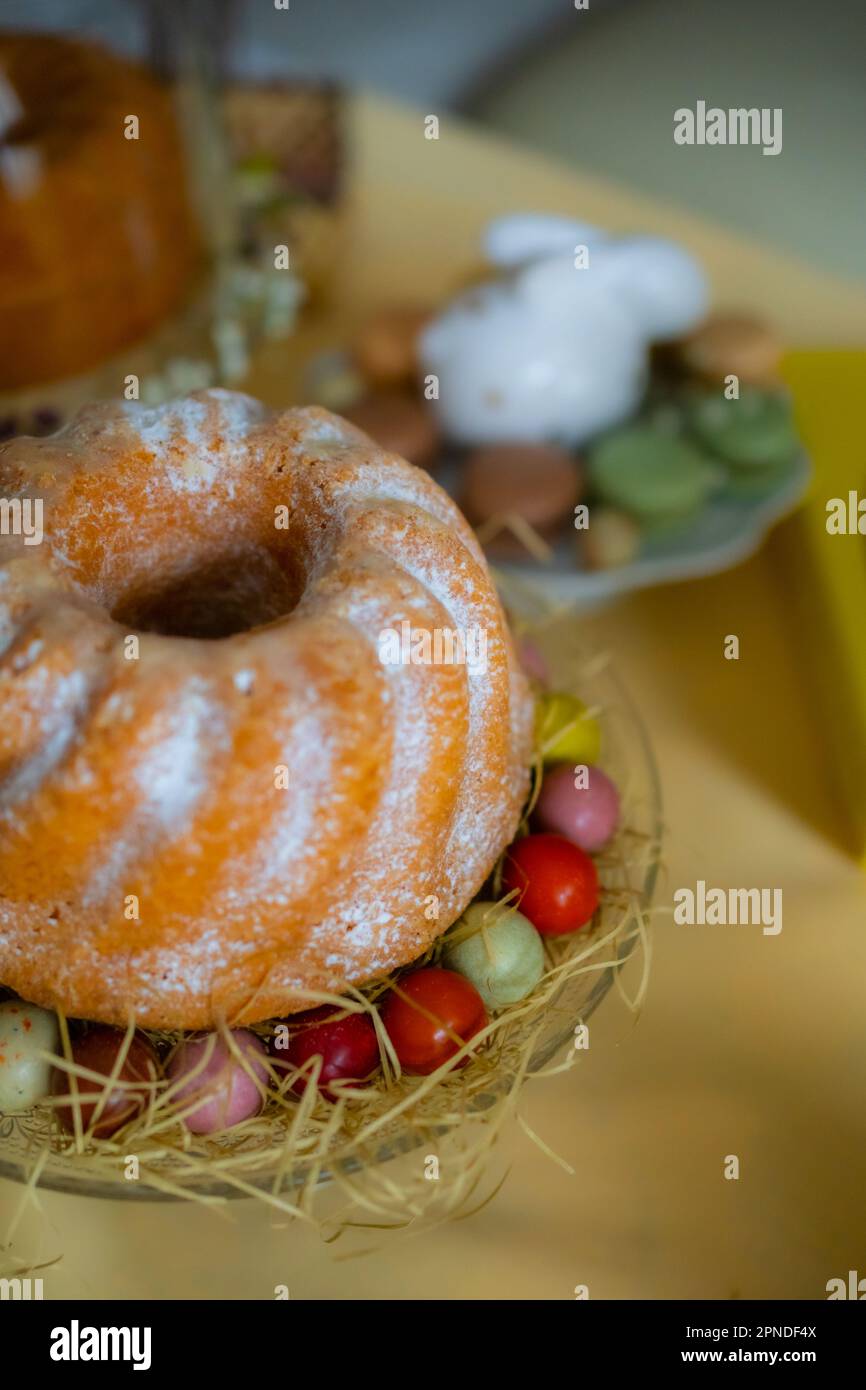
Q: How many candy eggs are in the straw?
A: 10